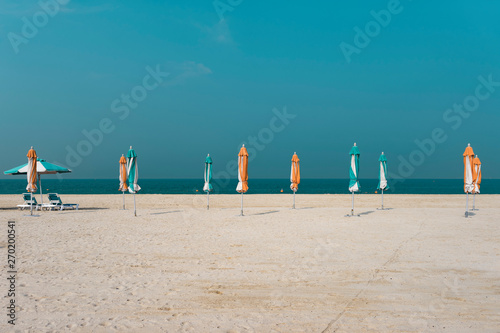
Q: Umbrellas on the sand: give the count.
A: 11